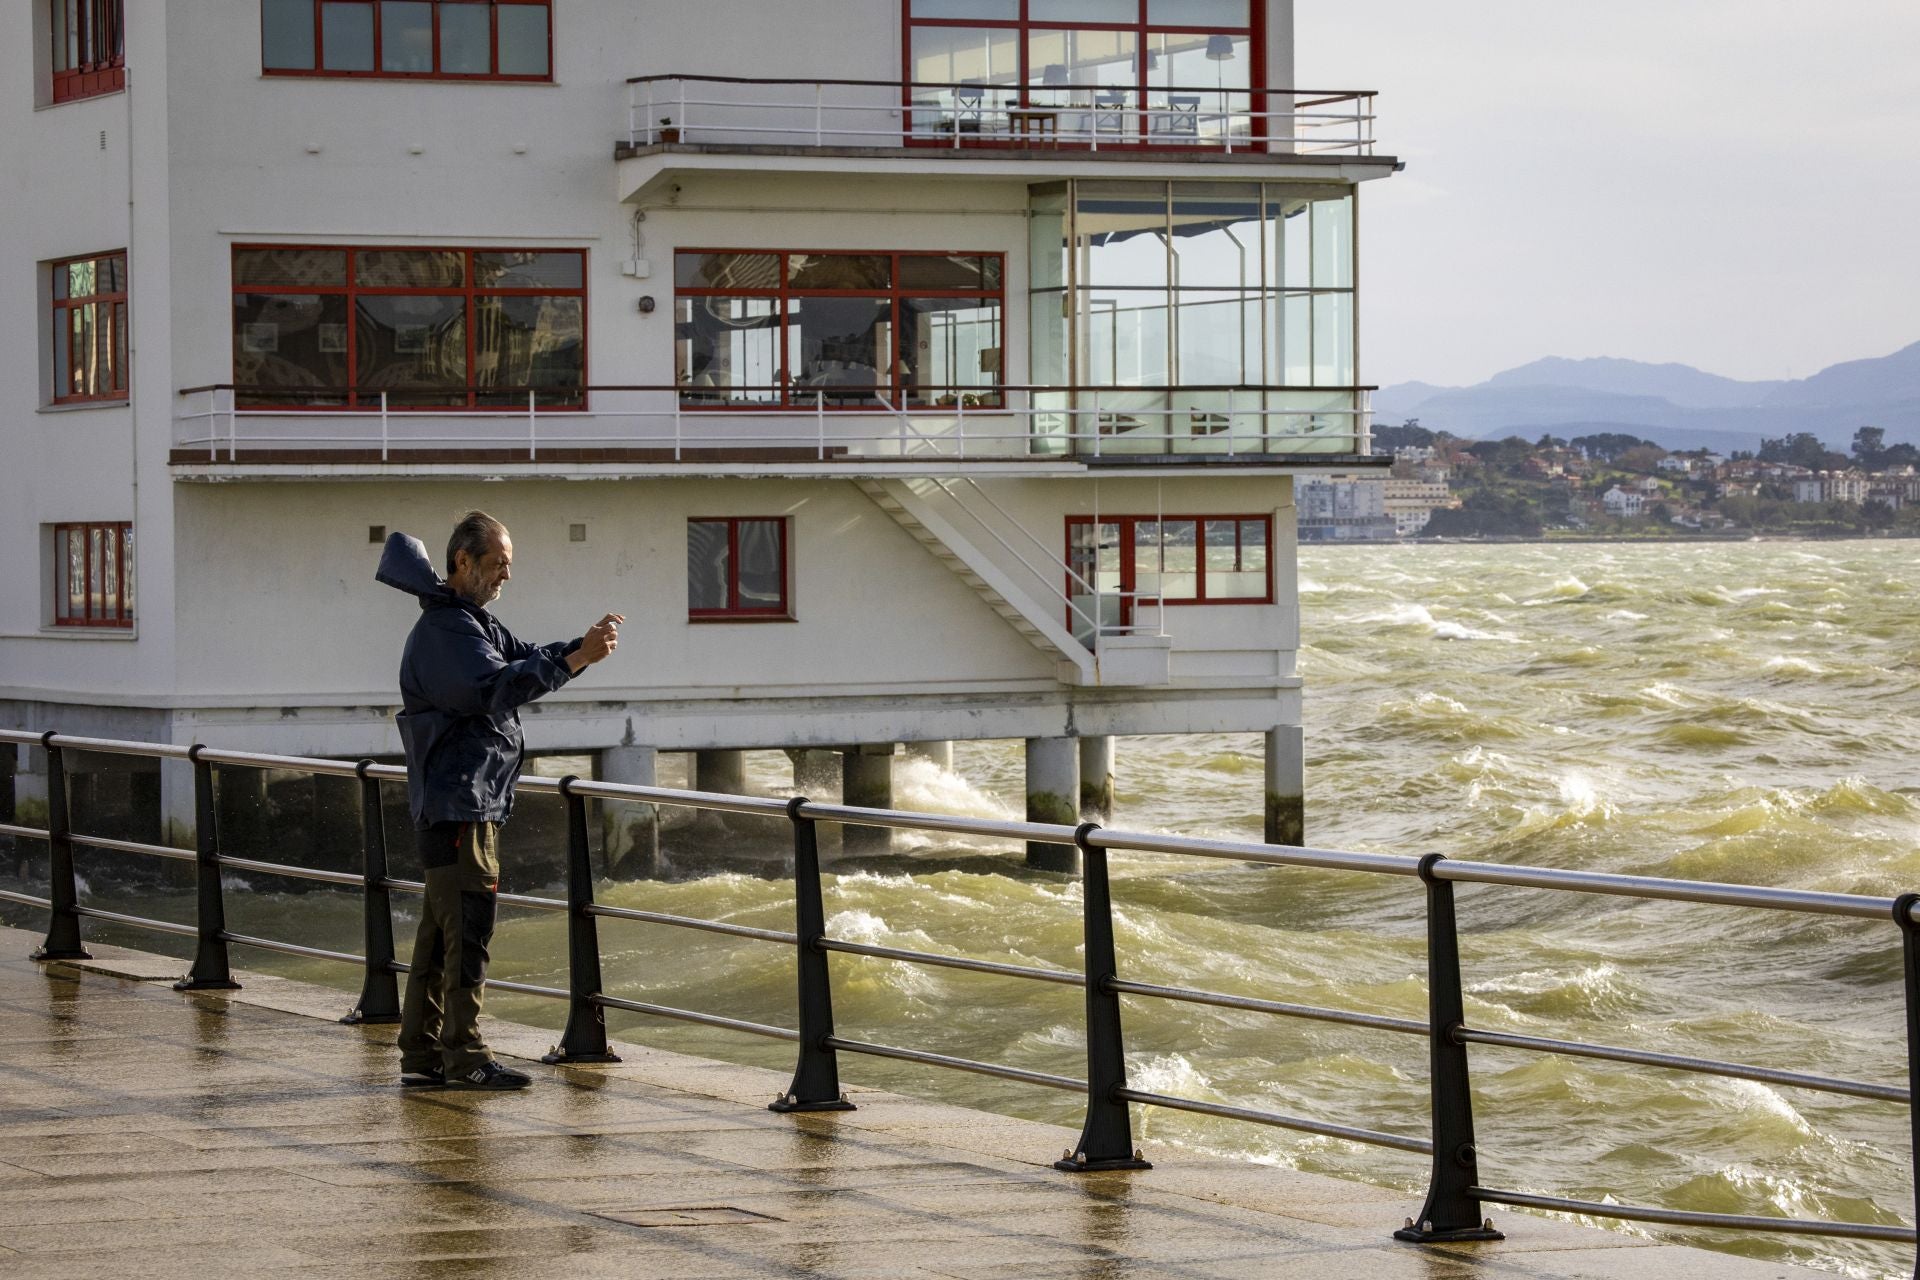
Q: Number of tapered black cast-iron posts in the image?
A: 8